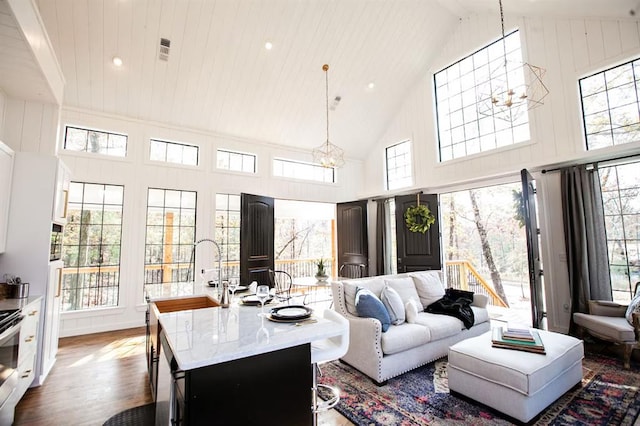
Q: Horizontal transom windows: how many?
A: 4